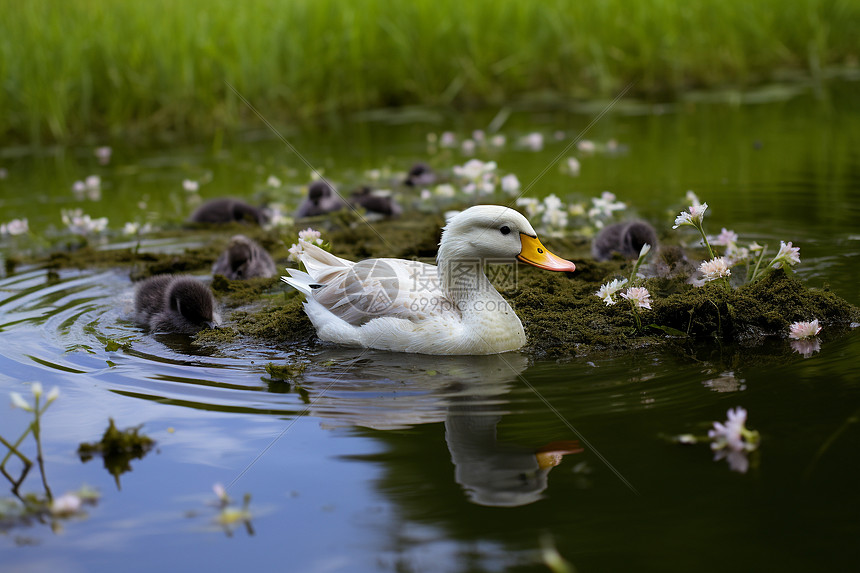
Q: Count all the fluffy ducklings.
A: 7